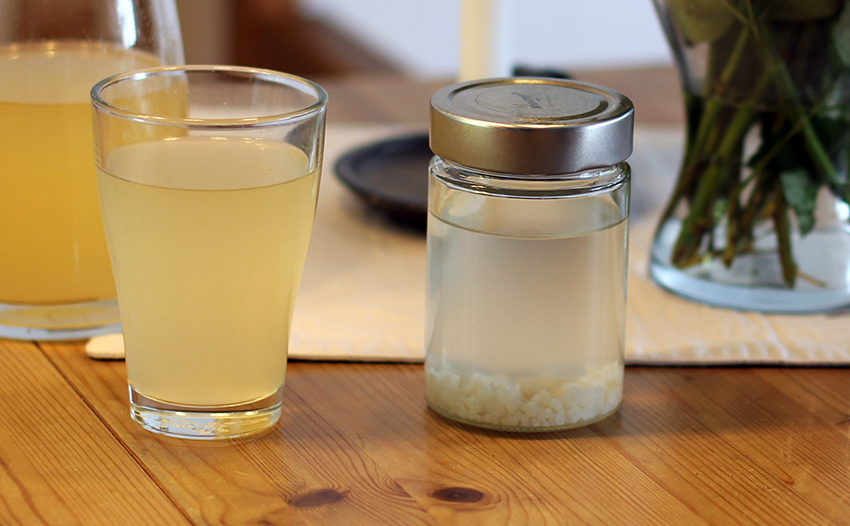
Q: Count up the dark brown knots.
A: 2